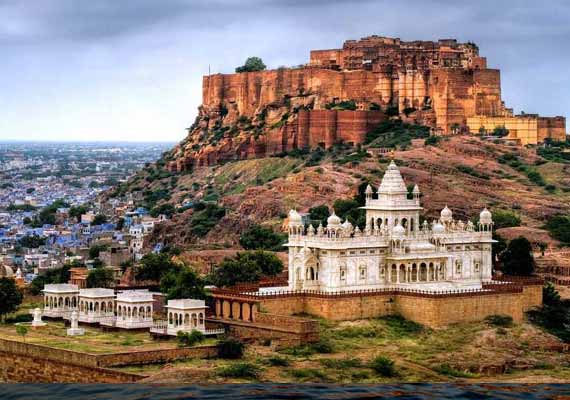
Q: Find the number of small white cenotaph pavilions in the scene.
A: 4